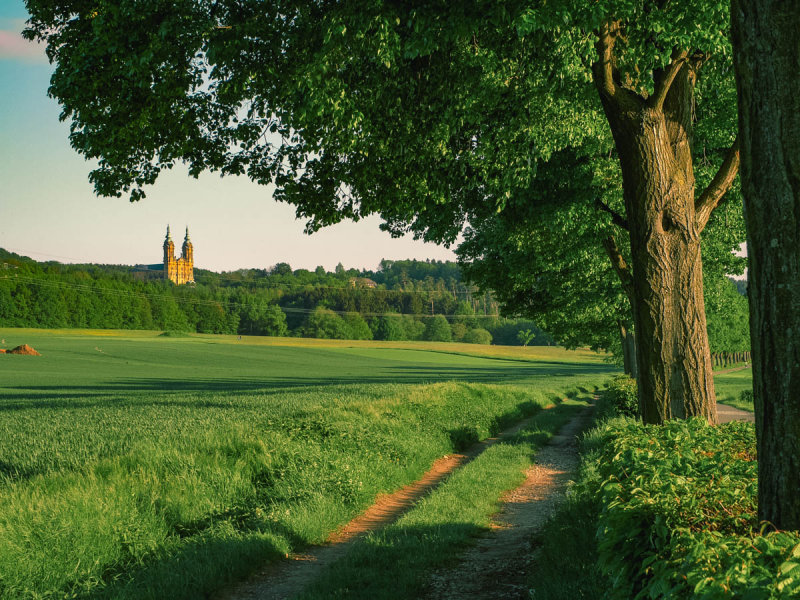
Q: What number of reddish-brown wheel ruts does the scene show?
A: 2